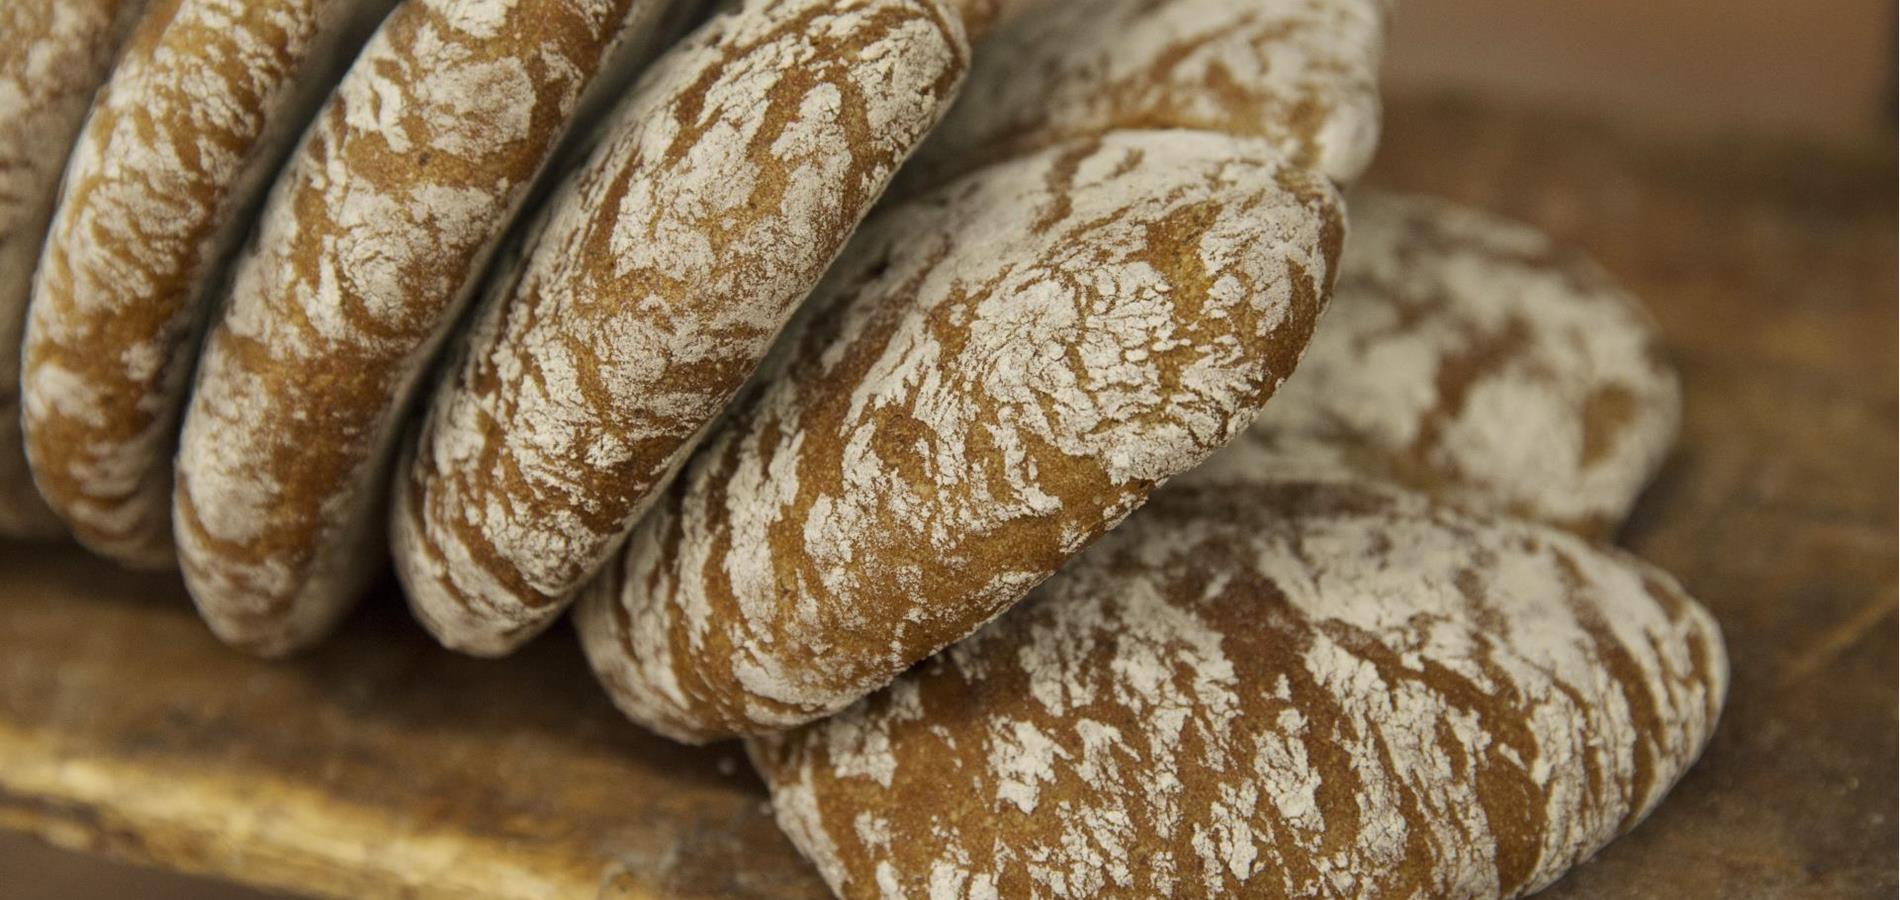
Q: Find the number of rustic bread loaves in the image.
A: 8